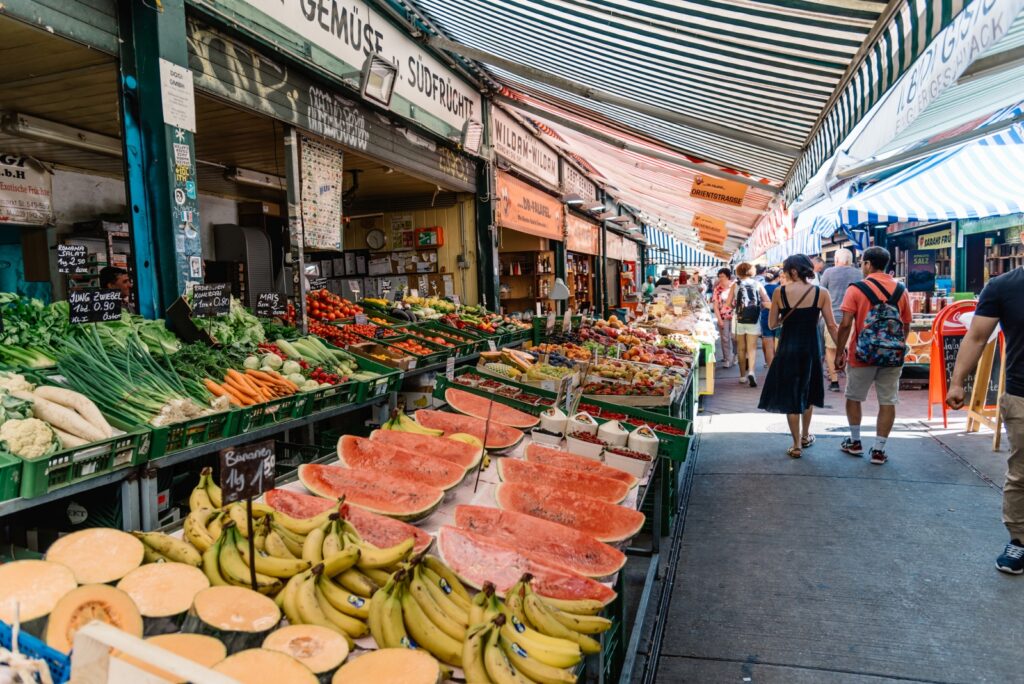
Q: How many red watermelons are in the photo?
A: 11